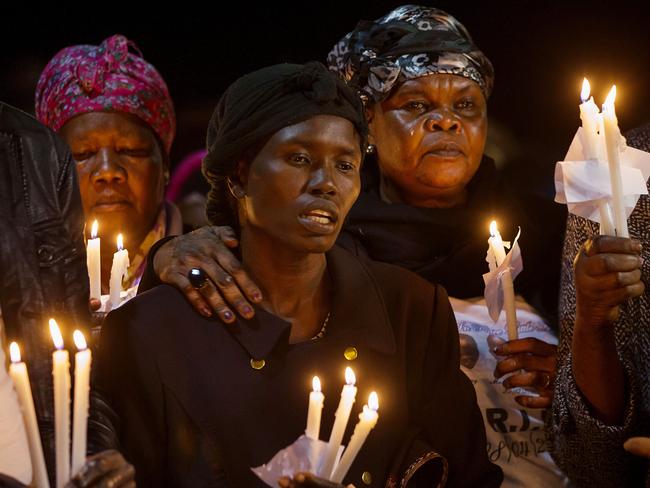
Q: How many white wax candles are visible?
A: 11